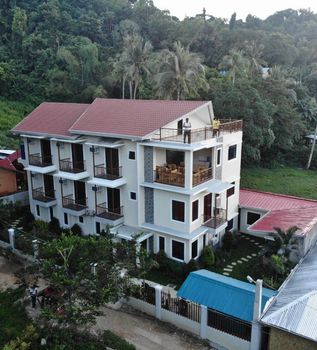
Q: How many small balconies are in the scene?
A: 7